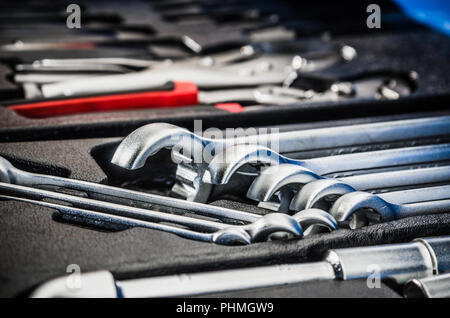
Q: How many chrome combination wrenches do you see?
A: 8